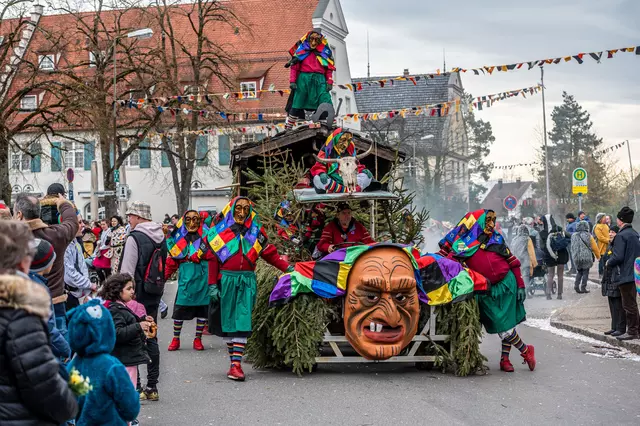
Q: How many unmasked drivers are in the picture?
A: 1